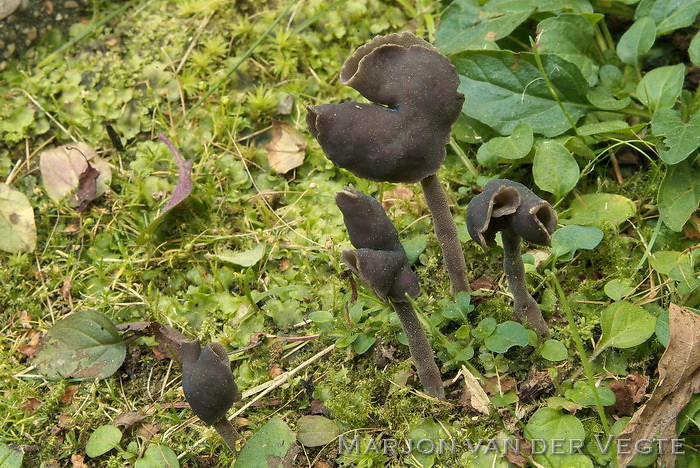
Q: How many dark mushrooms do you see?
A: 4